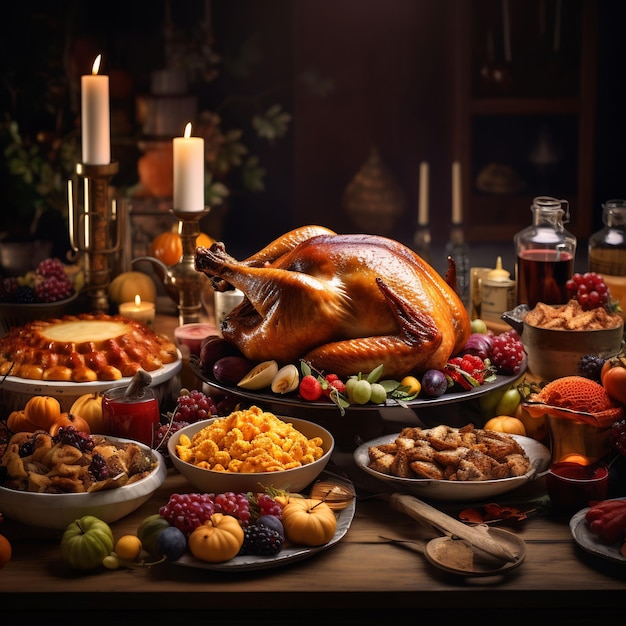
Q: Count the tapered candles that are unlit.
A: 2